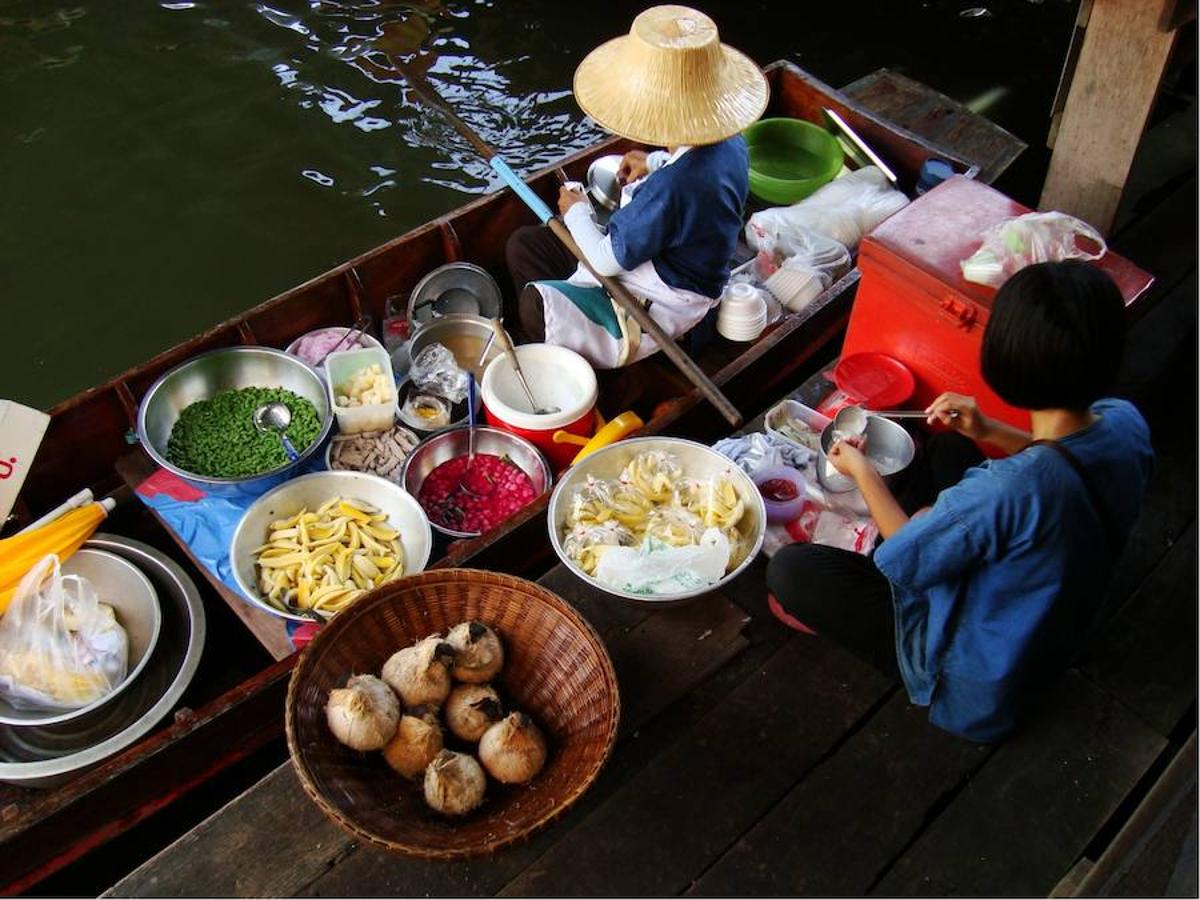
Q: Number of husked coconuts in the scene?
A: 7